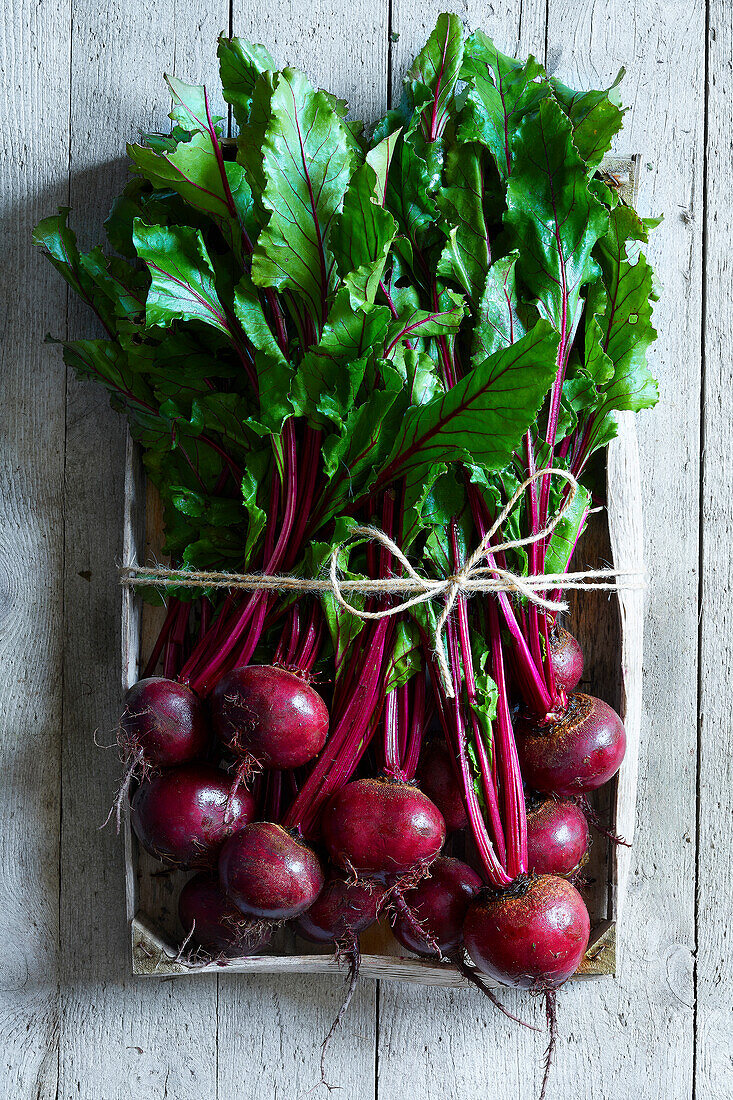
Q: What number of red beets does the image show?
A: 13